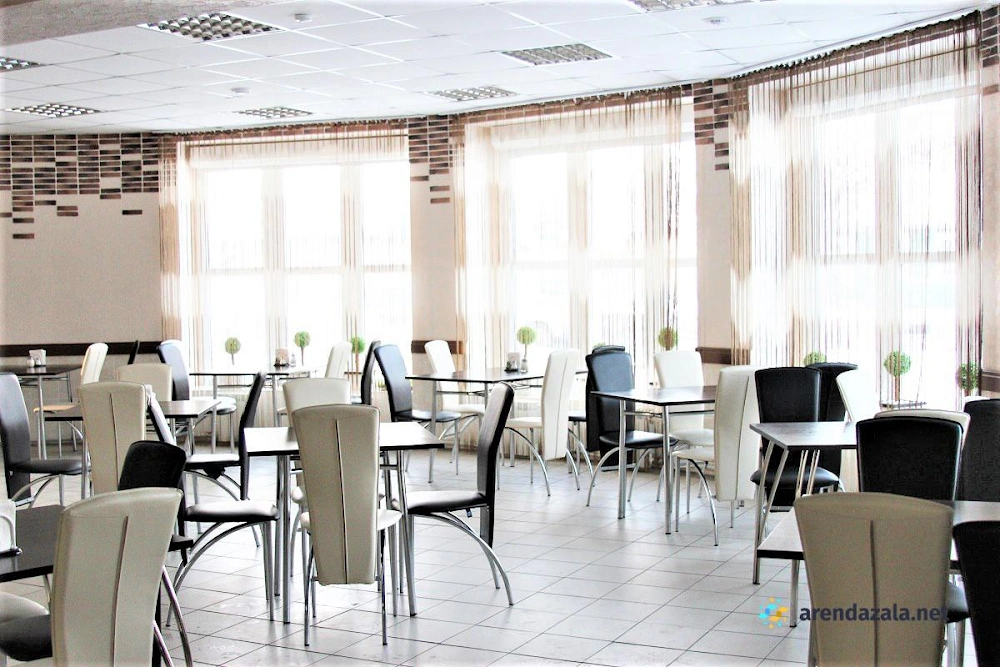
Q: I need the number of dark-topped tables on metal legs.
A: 9